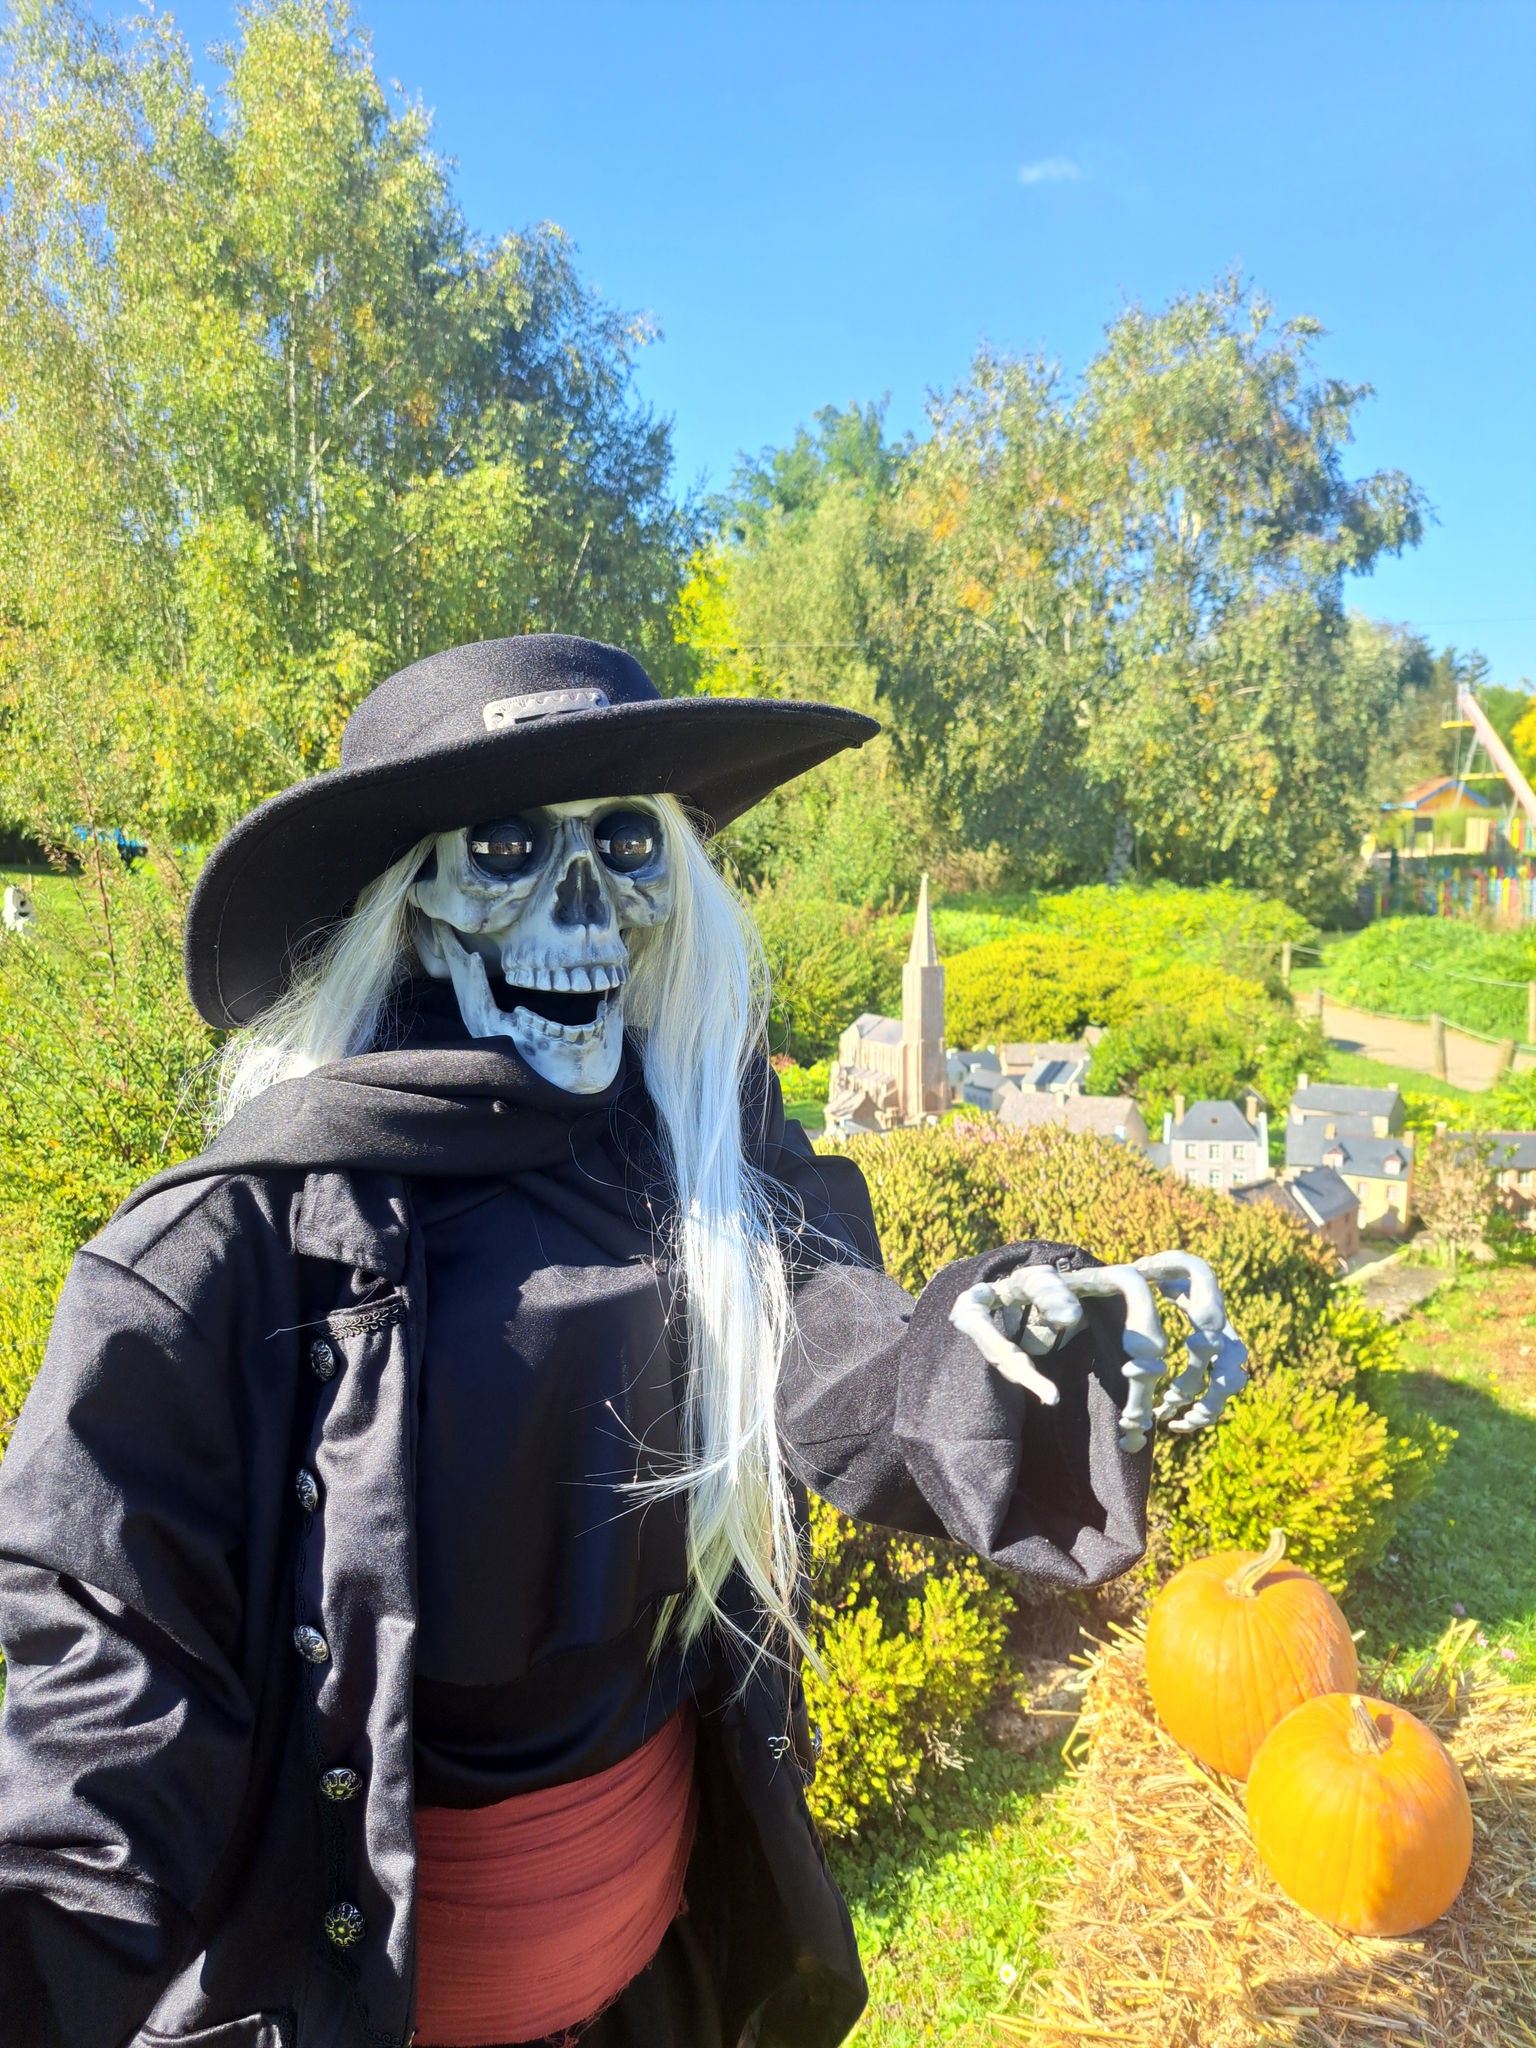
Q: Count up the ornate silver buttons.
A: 5